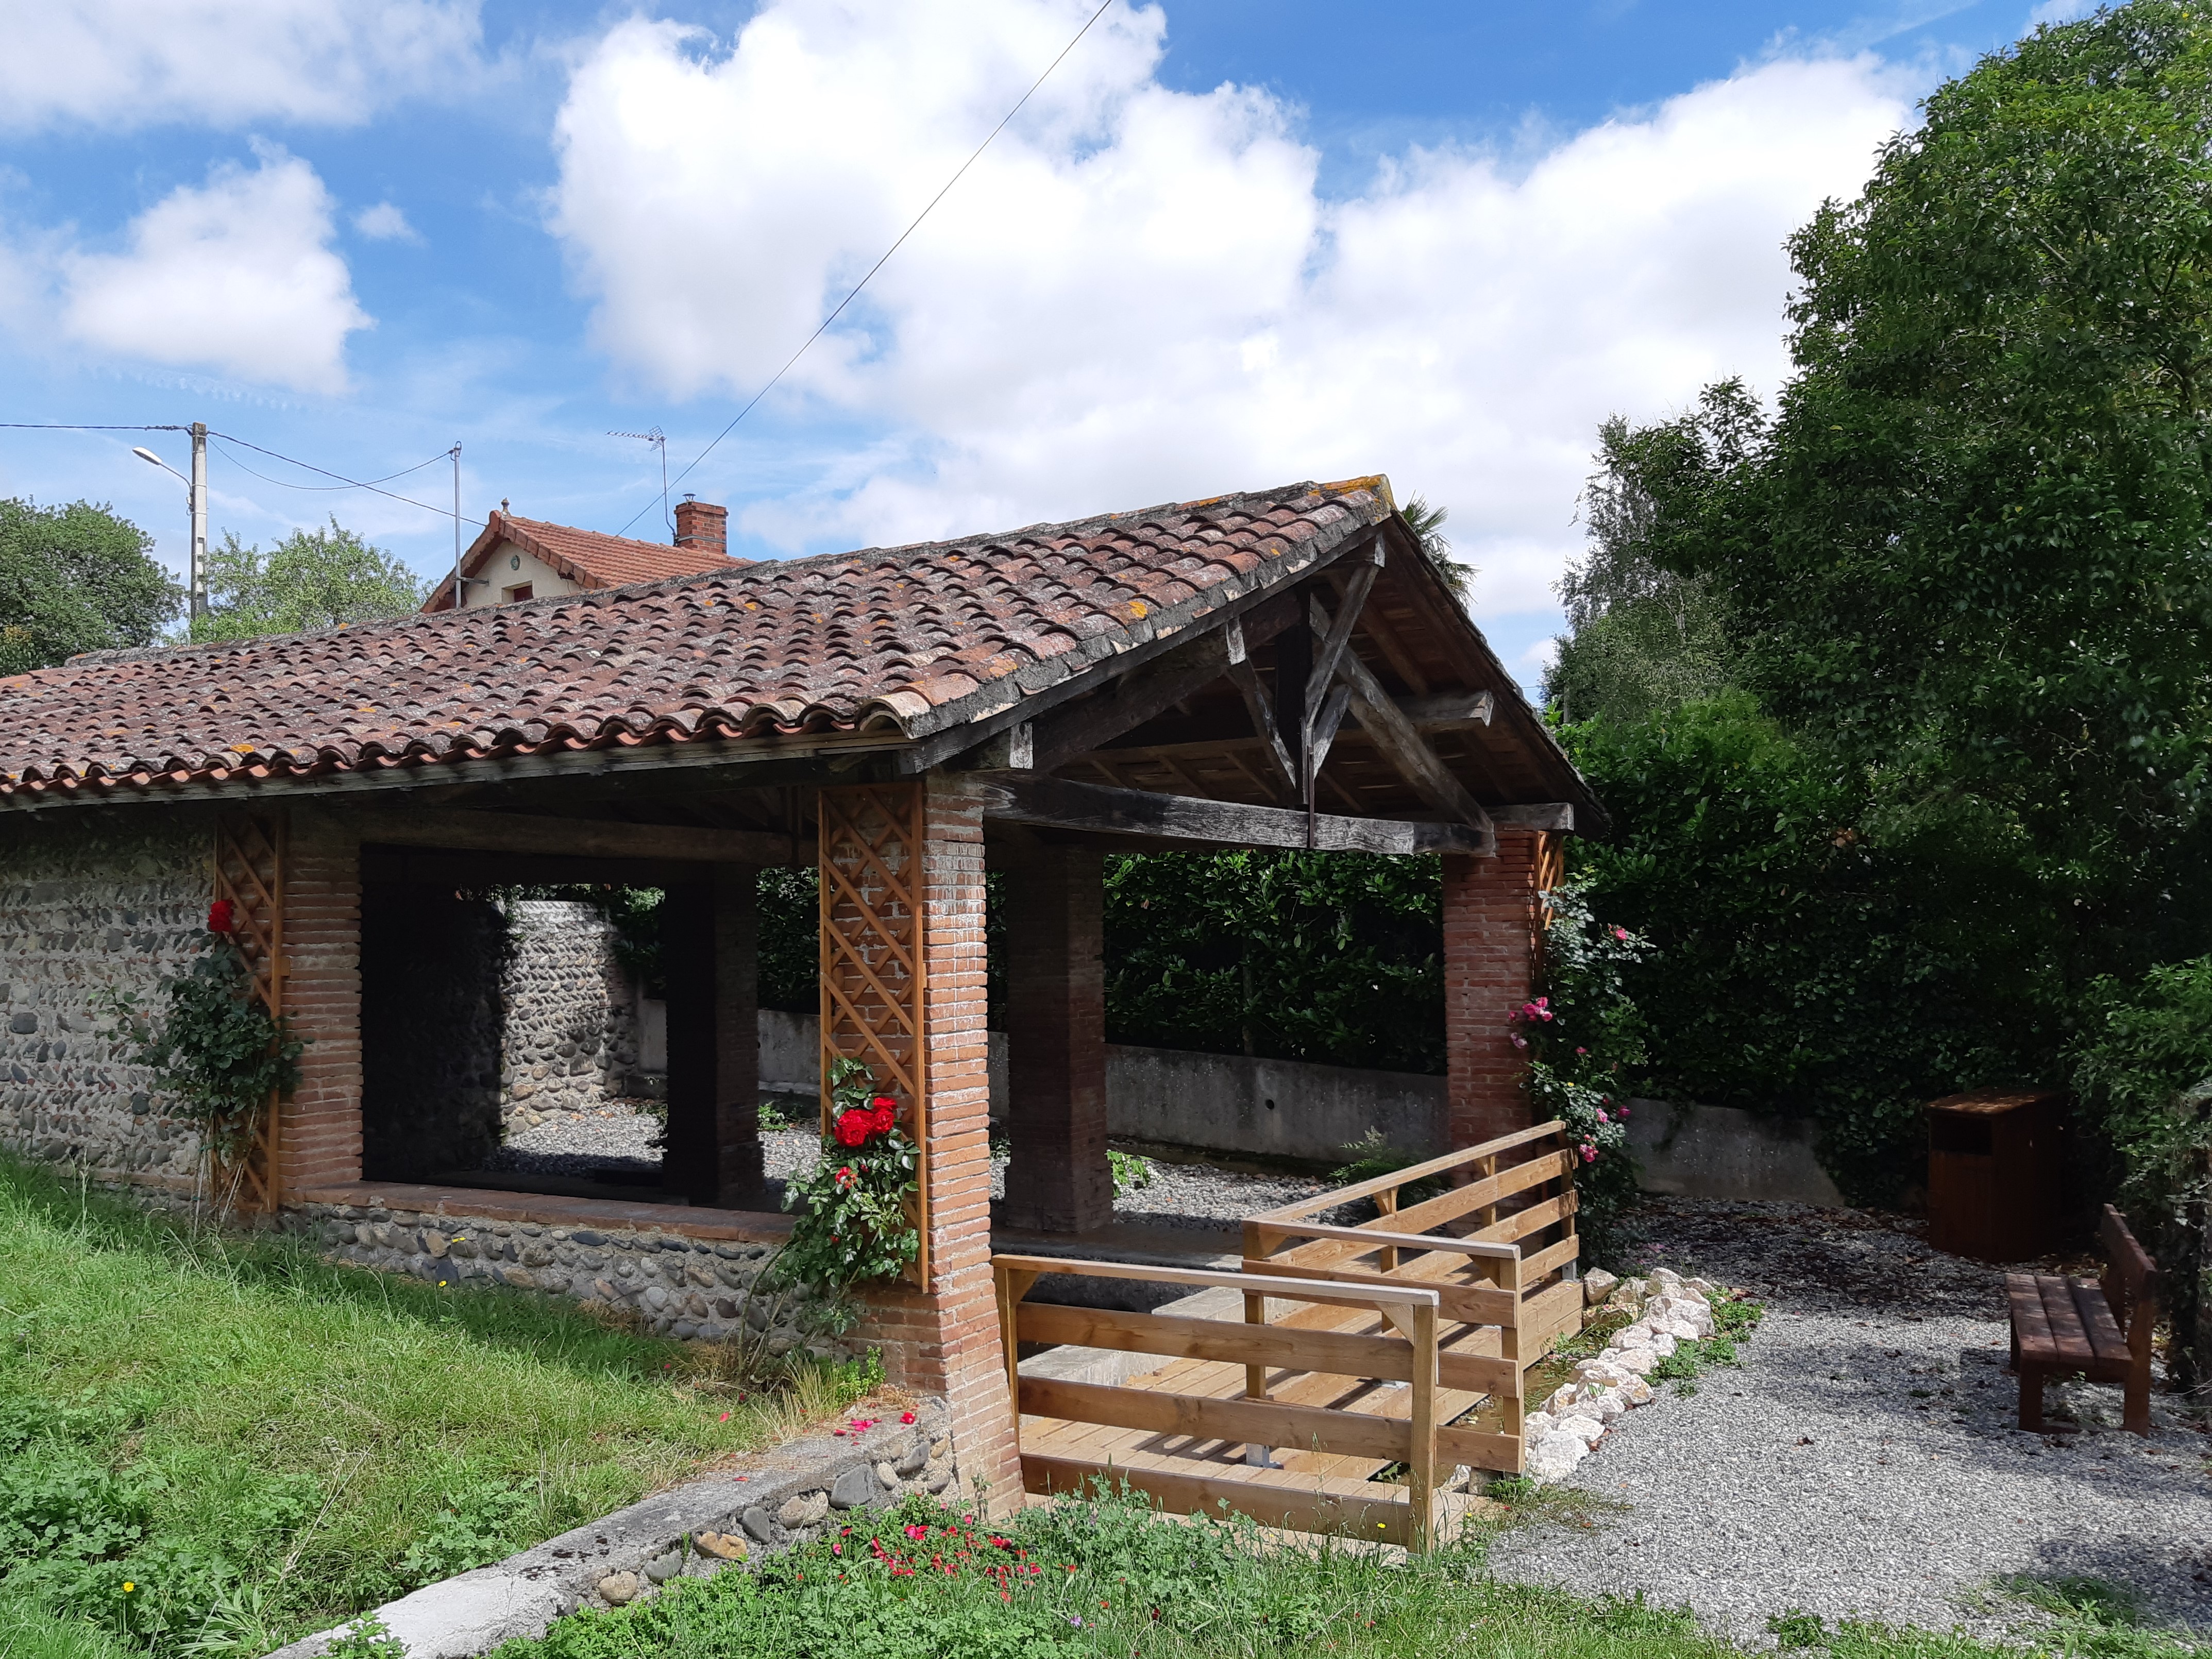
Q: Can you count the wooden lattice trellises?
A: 3